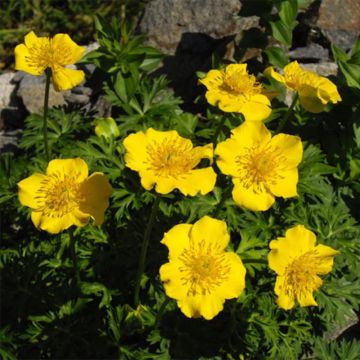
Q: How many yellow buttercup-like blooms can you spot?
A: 8